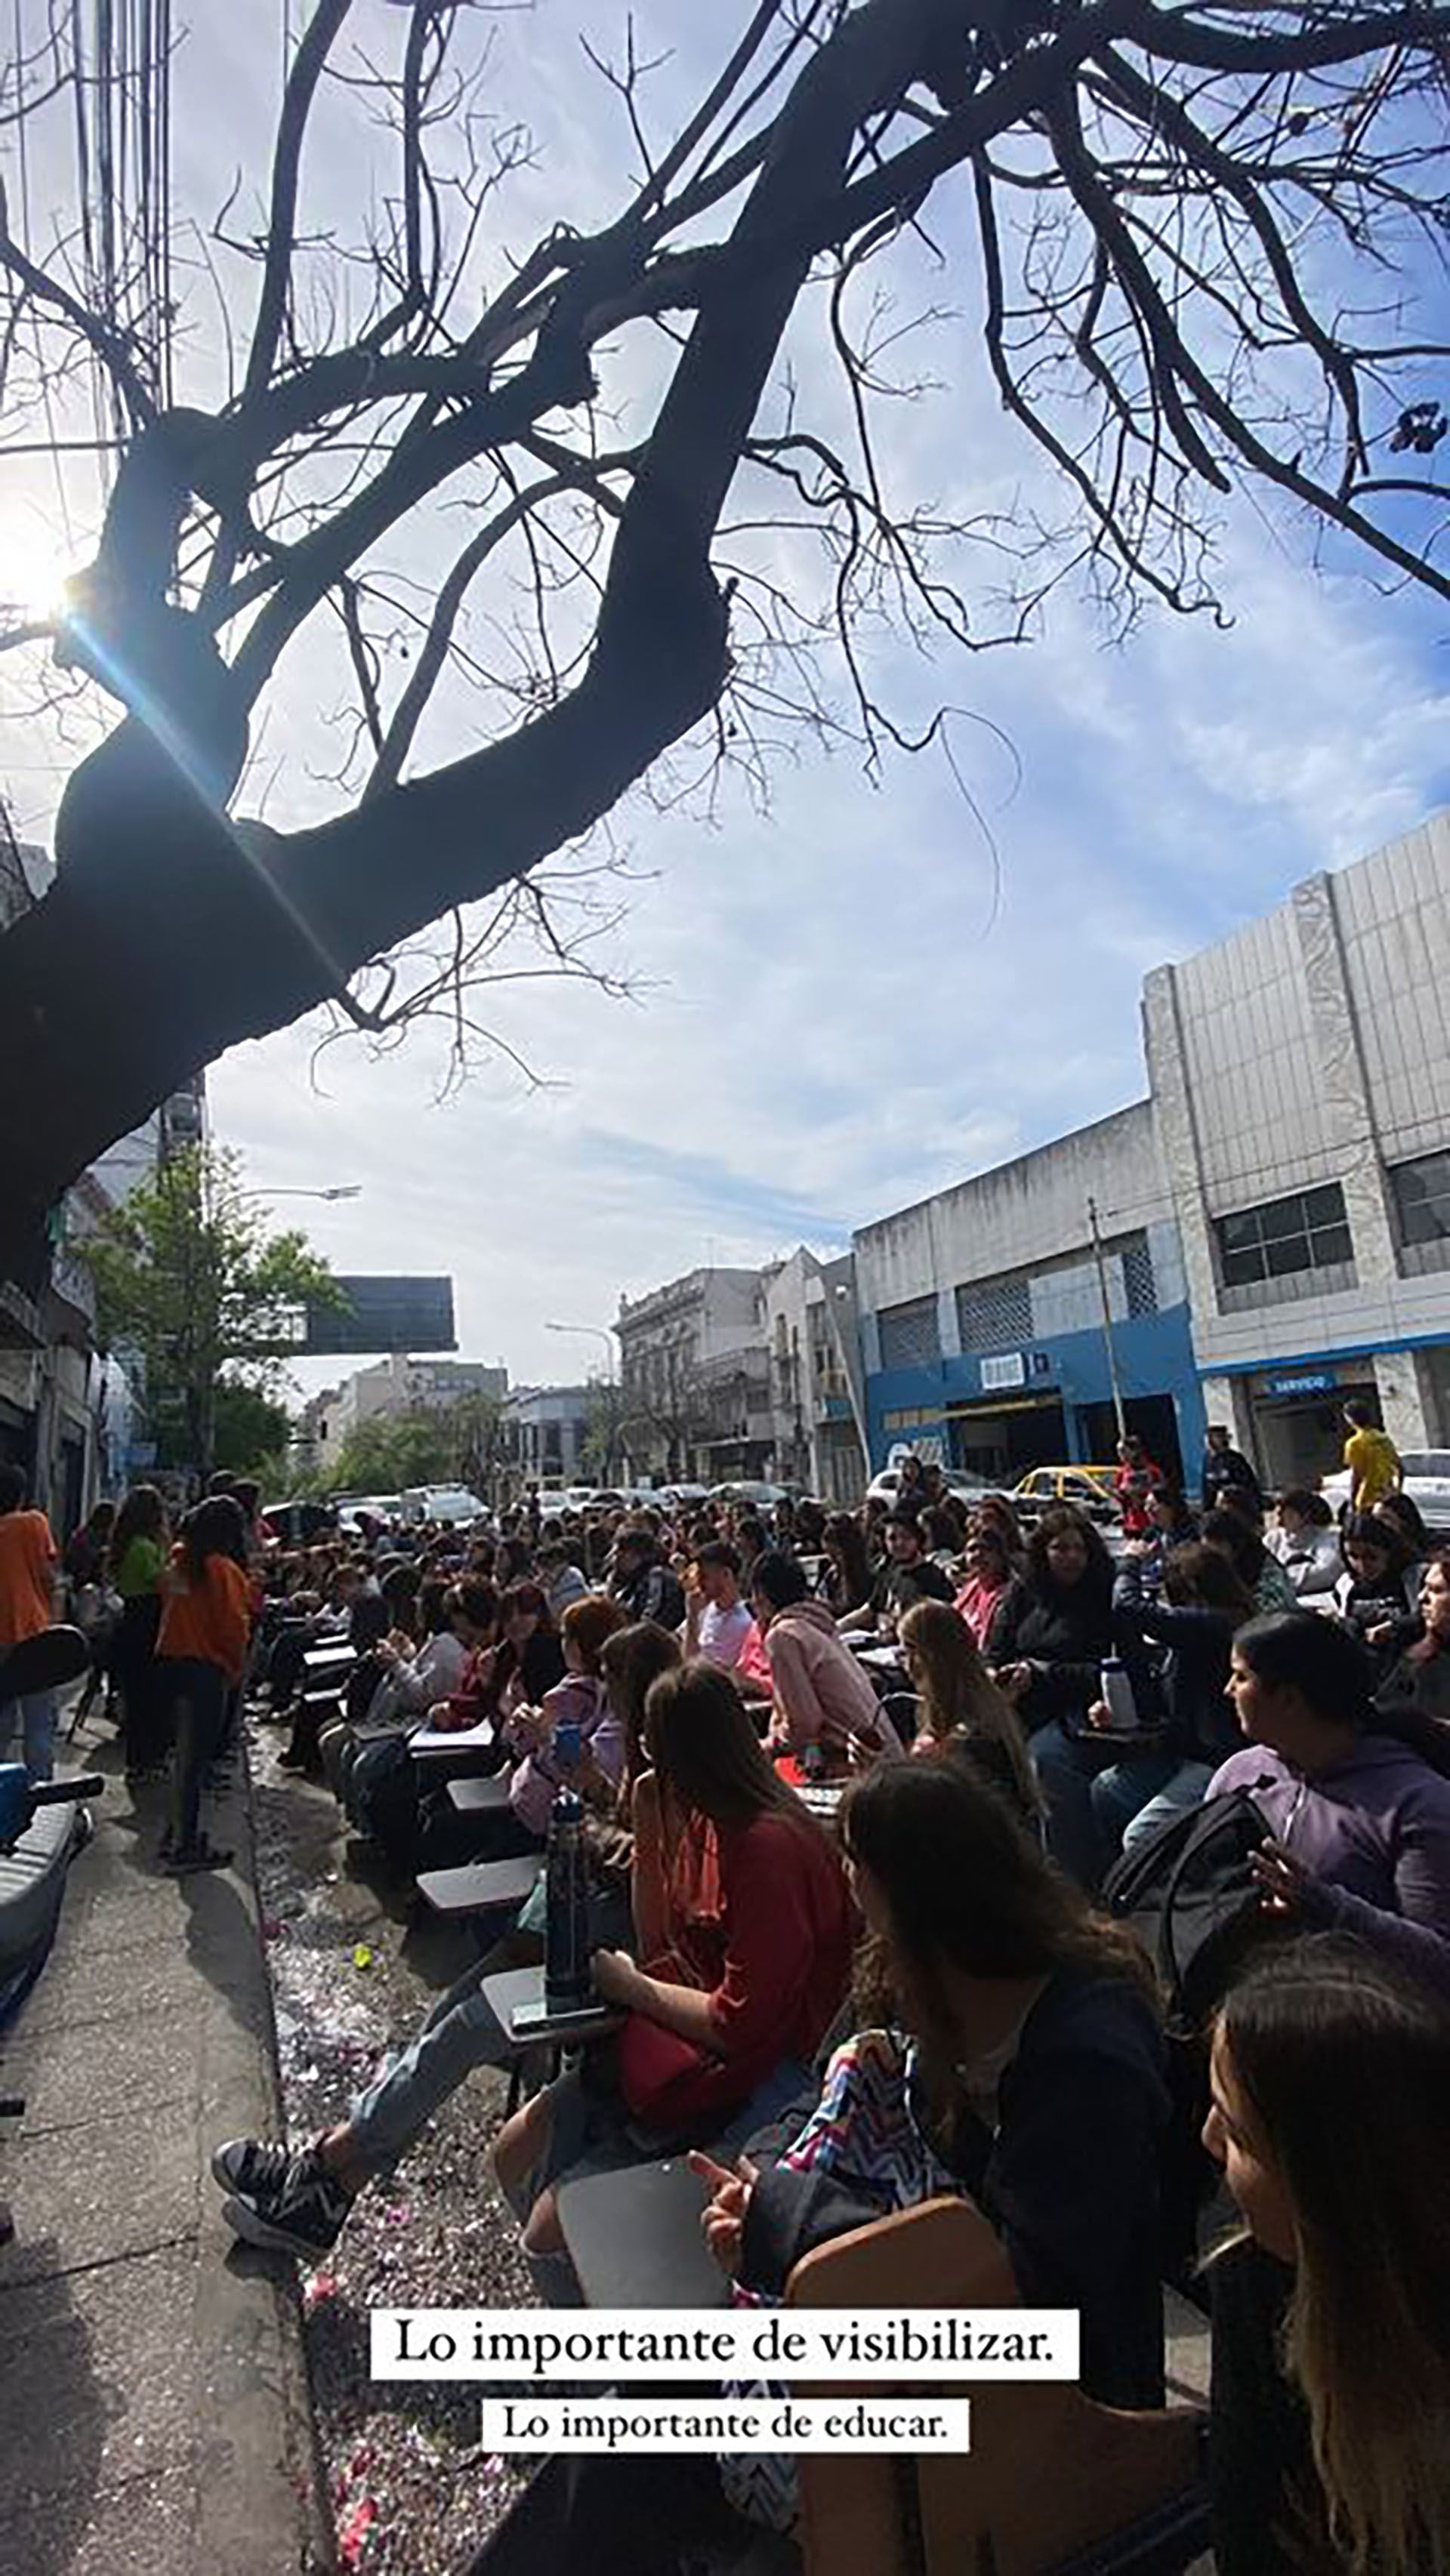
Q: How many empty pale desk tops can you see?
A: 3